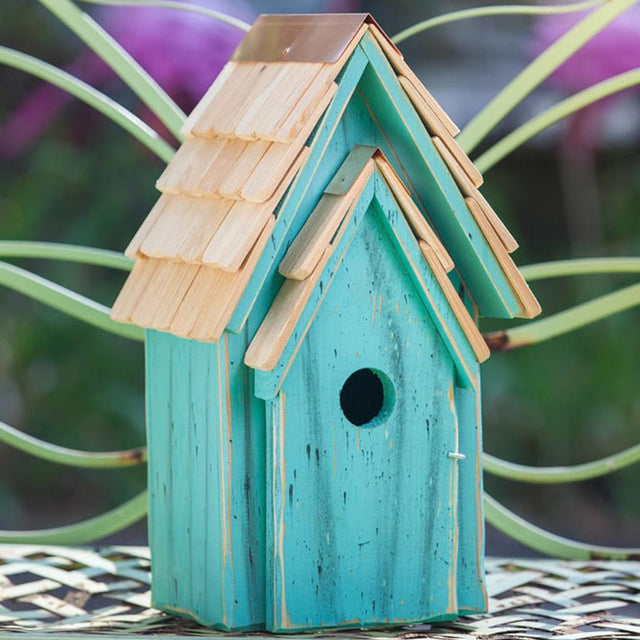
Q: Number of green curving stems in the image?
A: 14